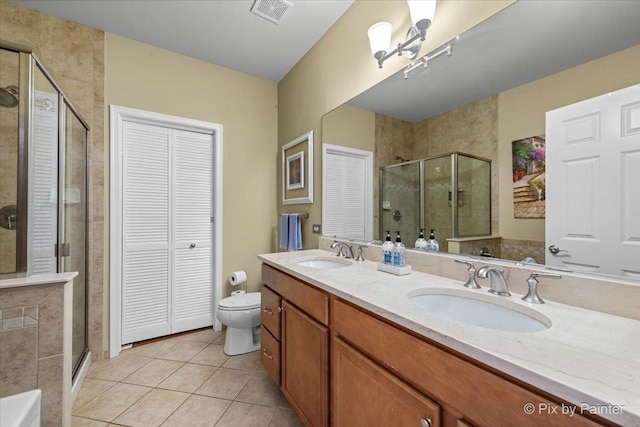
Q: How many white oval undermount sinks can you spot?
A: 2